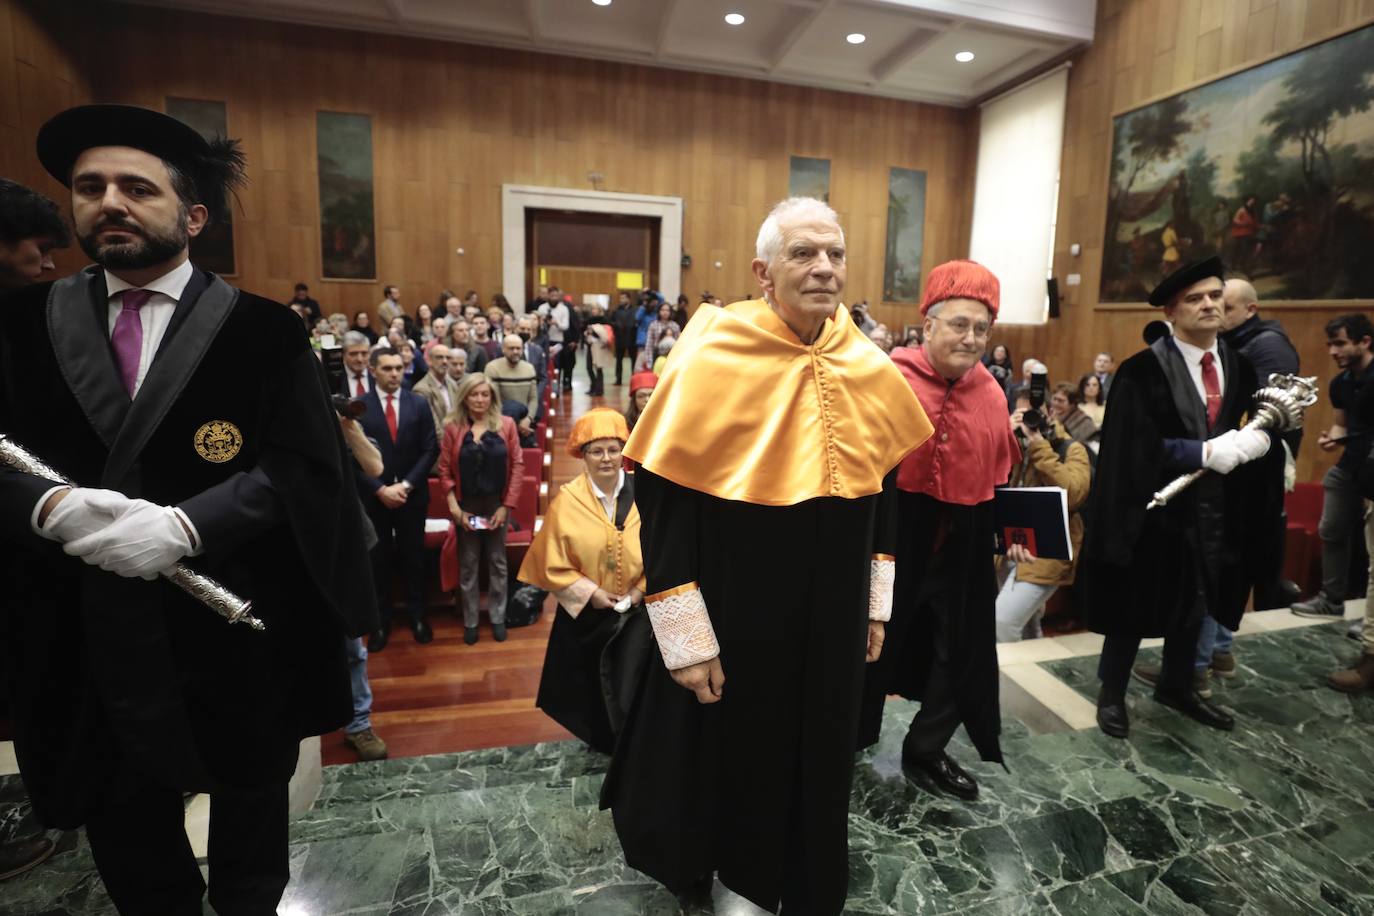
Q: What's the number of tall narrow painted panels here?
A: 4